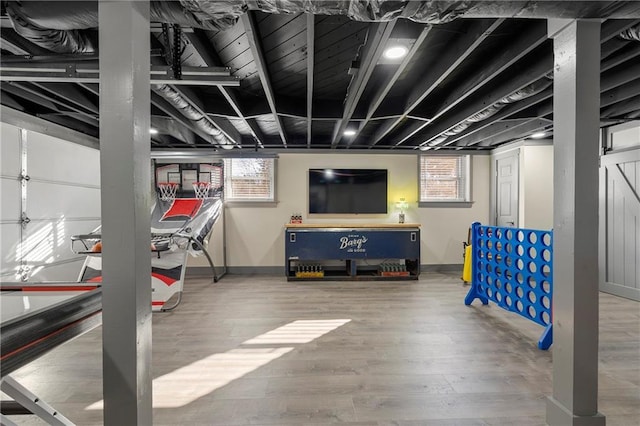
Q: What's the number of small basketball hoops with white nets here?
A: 2